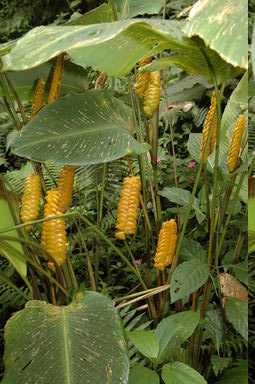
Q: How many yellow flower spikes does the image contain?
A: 11